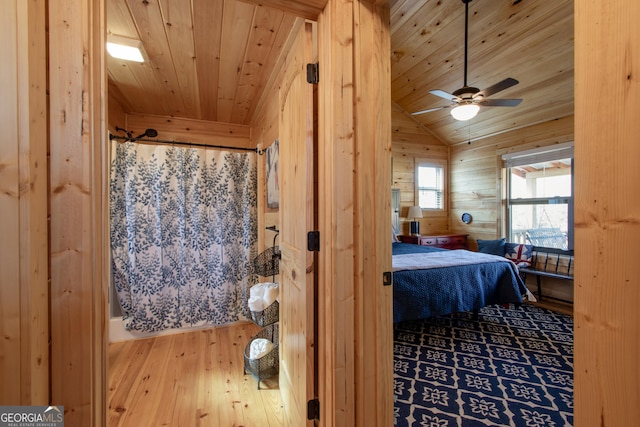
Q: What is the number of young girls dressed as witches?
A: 0